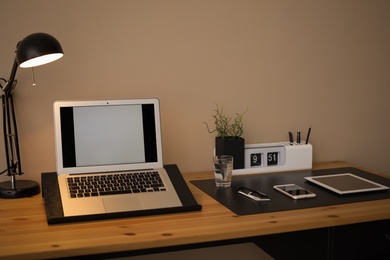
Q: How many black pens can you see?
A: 3